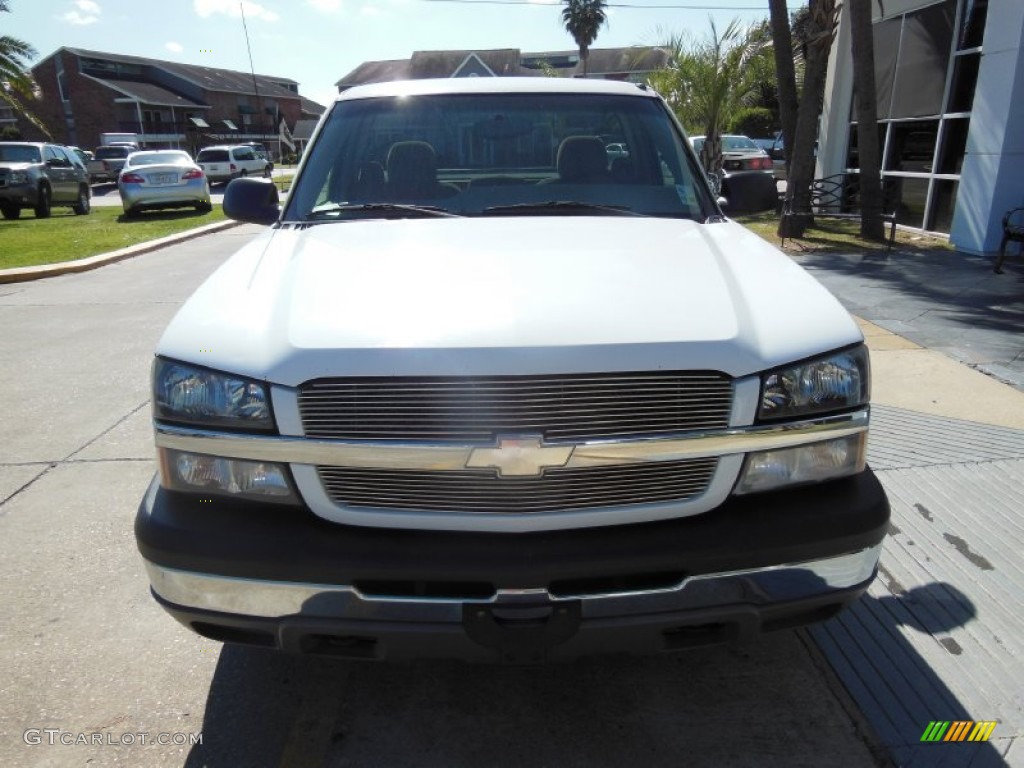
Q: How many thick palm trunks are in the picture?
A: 3